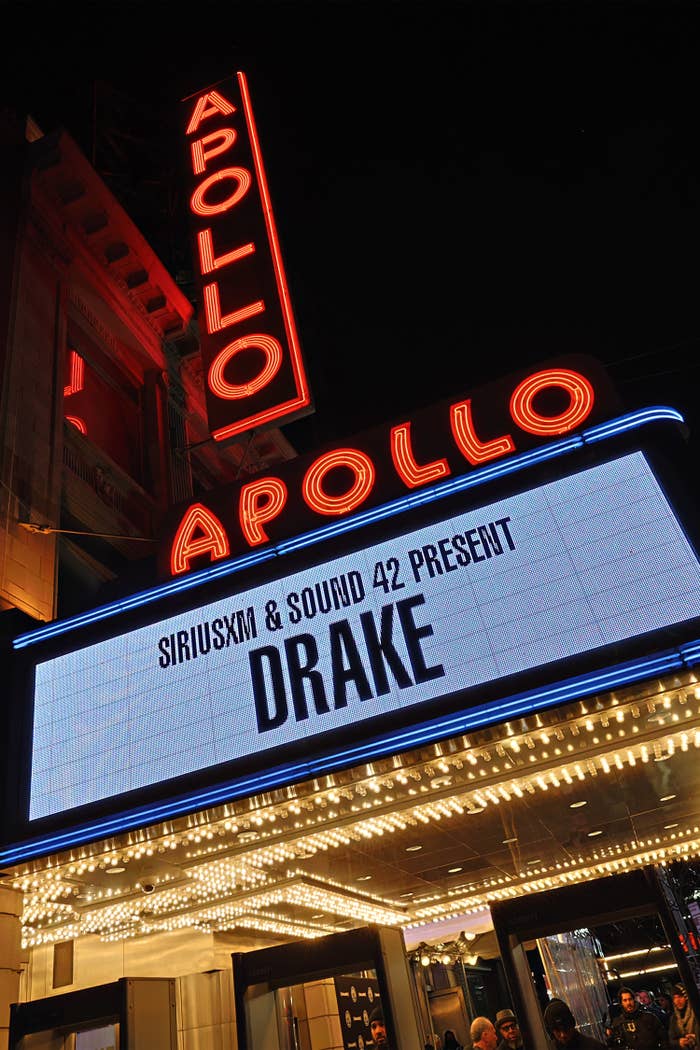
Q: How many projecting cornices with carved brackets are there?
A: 1